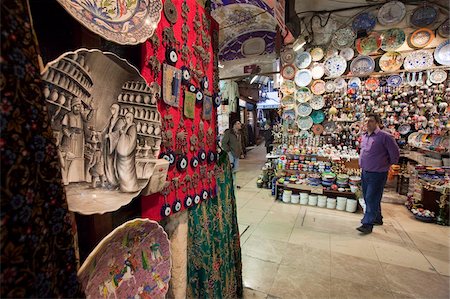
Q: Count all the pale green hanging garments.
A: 1